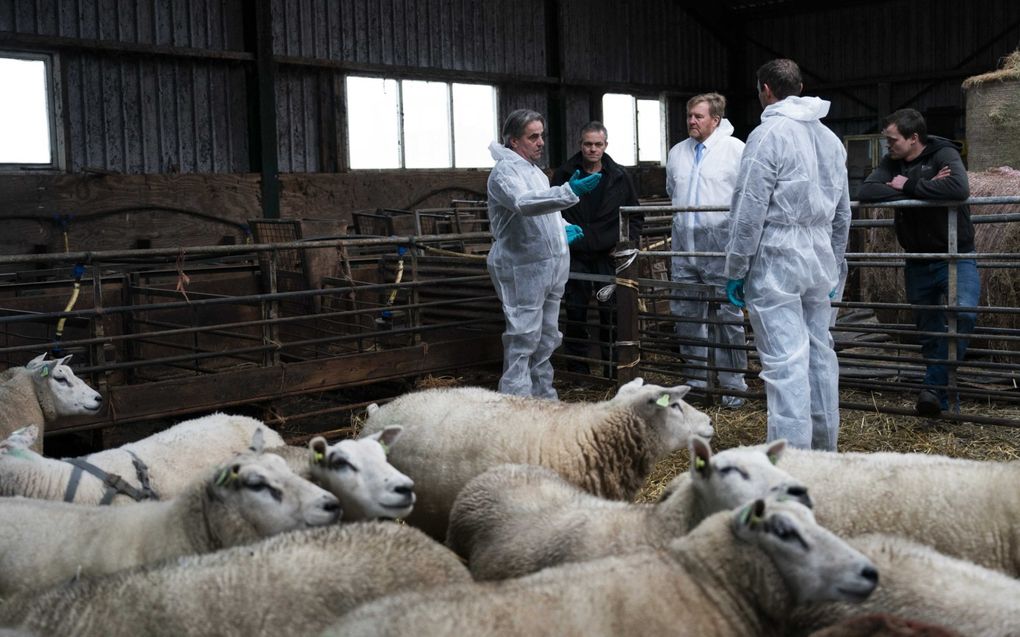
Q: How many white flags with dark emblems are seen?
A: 0